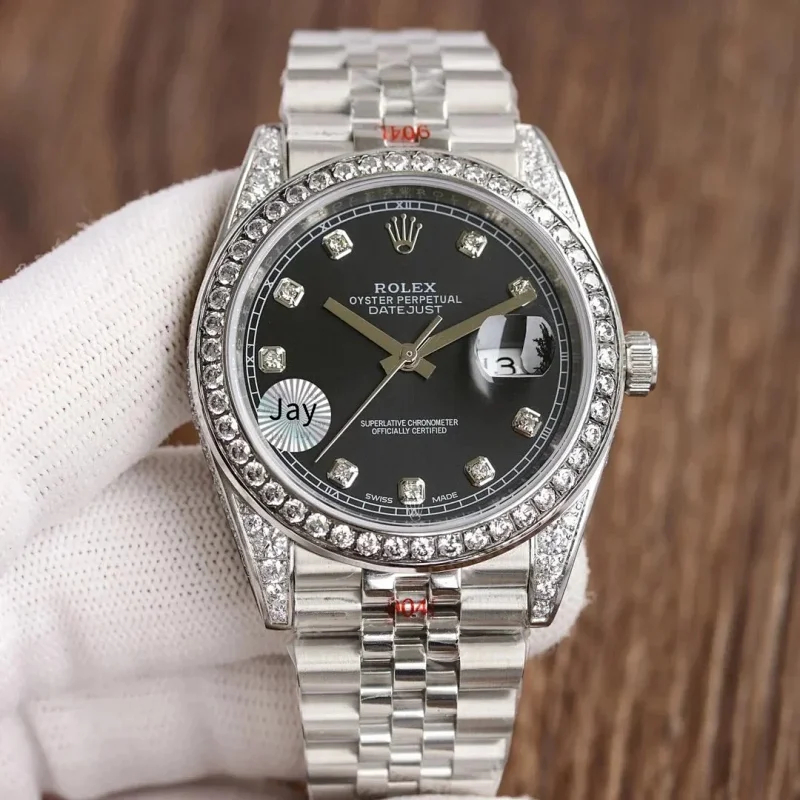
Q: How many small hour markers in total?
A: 9